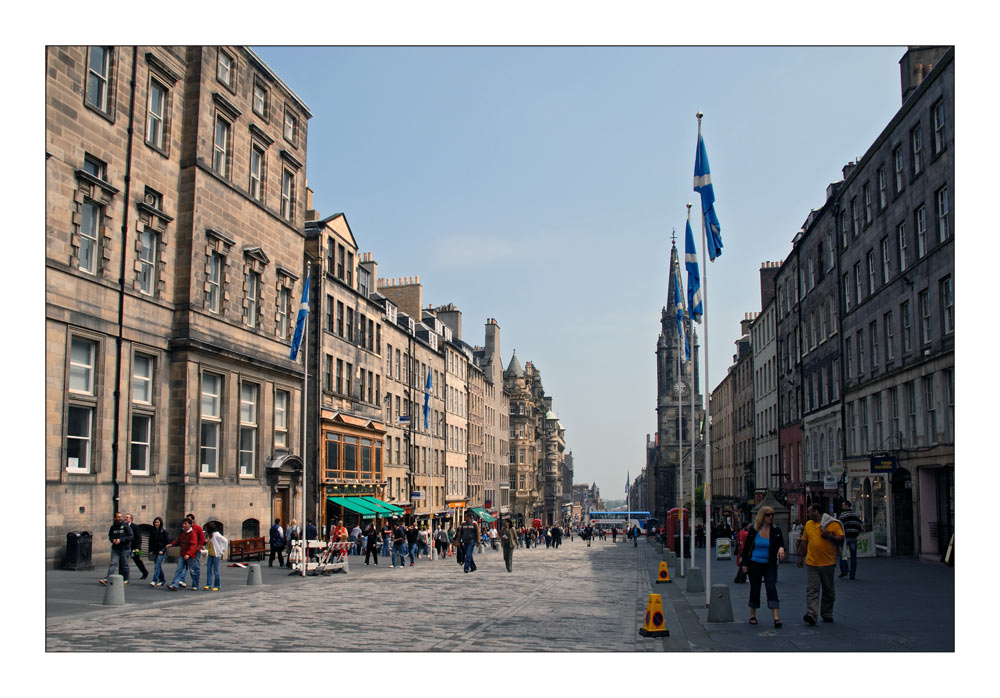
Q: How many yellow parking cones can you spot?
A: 2